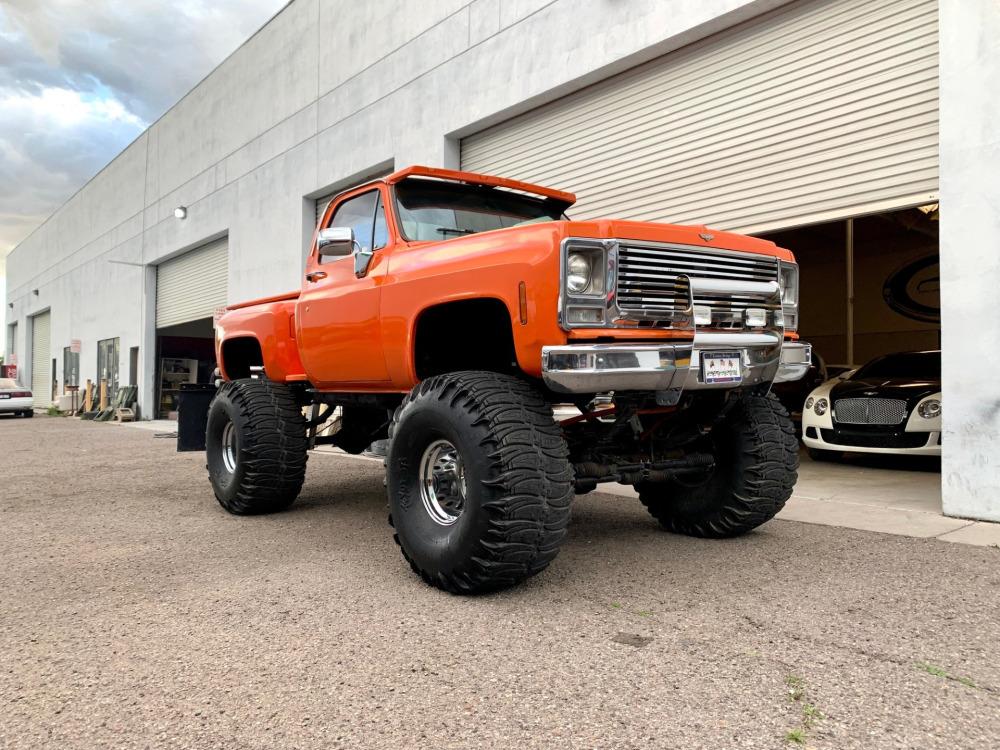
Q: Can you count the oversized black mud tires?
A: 3